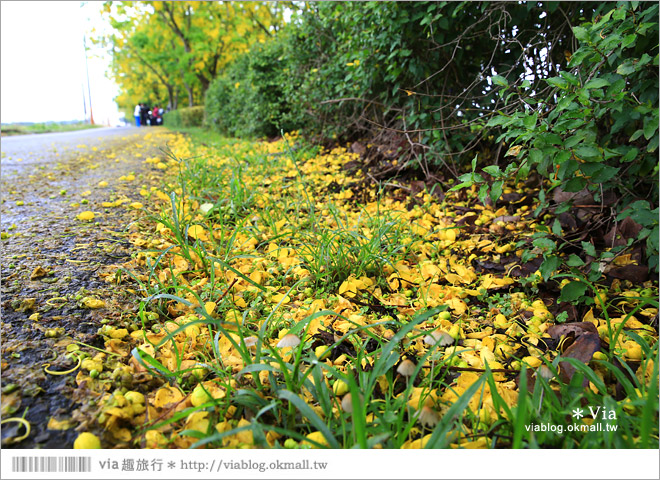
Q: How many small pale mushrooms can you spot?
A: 7